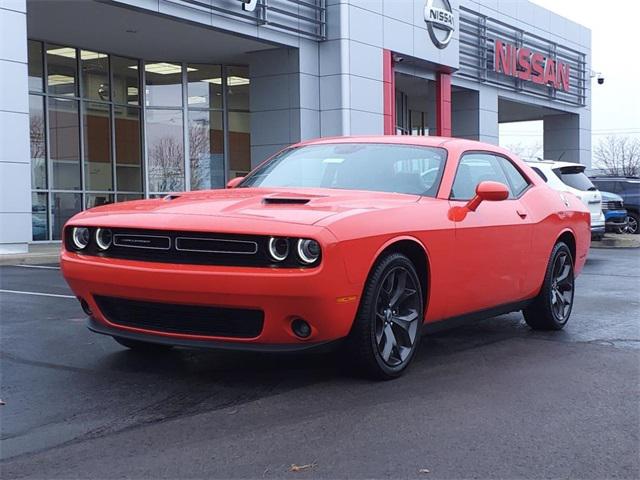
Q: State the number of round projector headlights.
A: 4